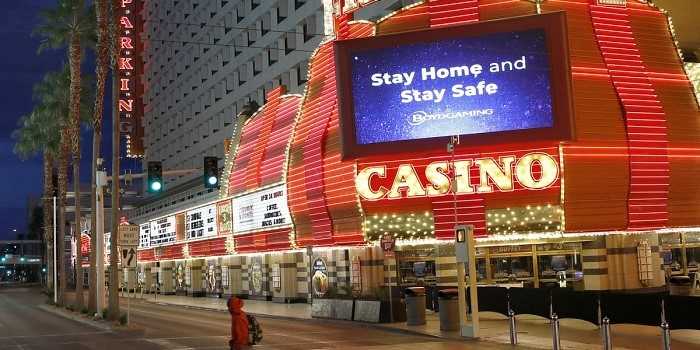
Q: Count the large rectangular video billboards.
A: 1